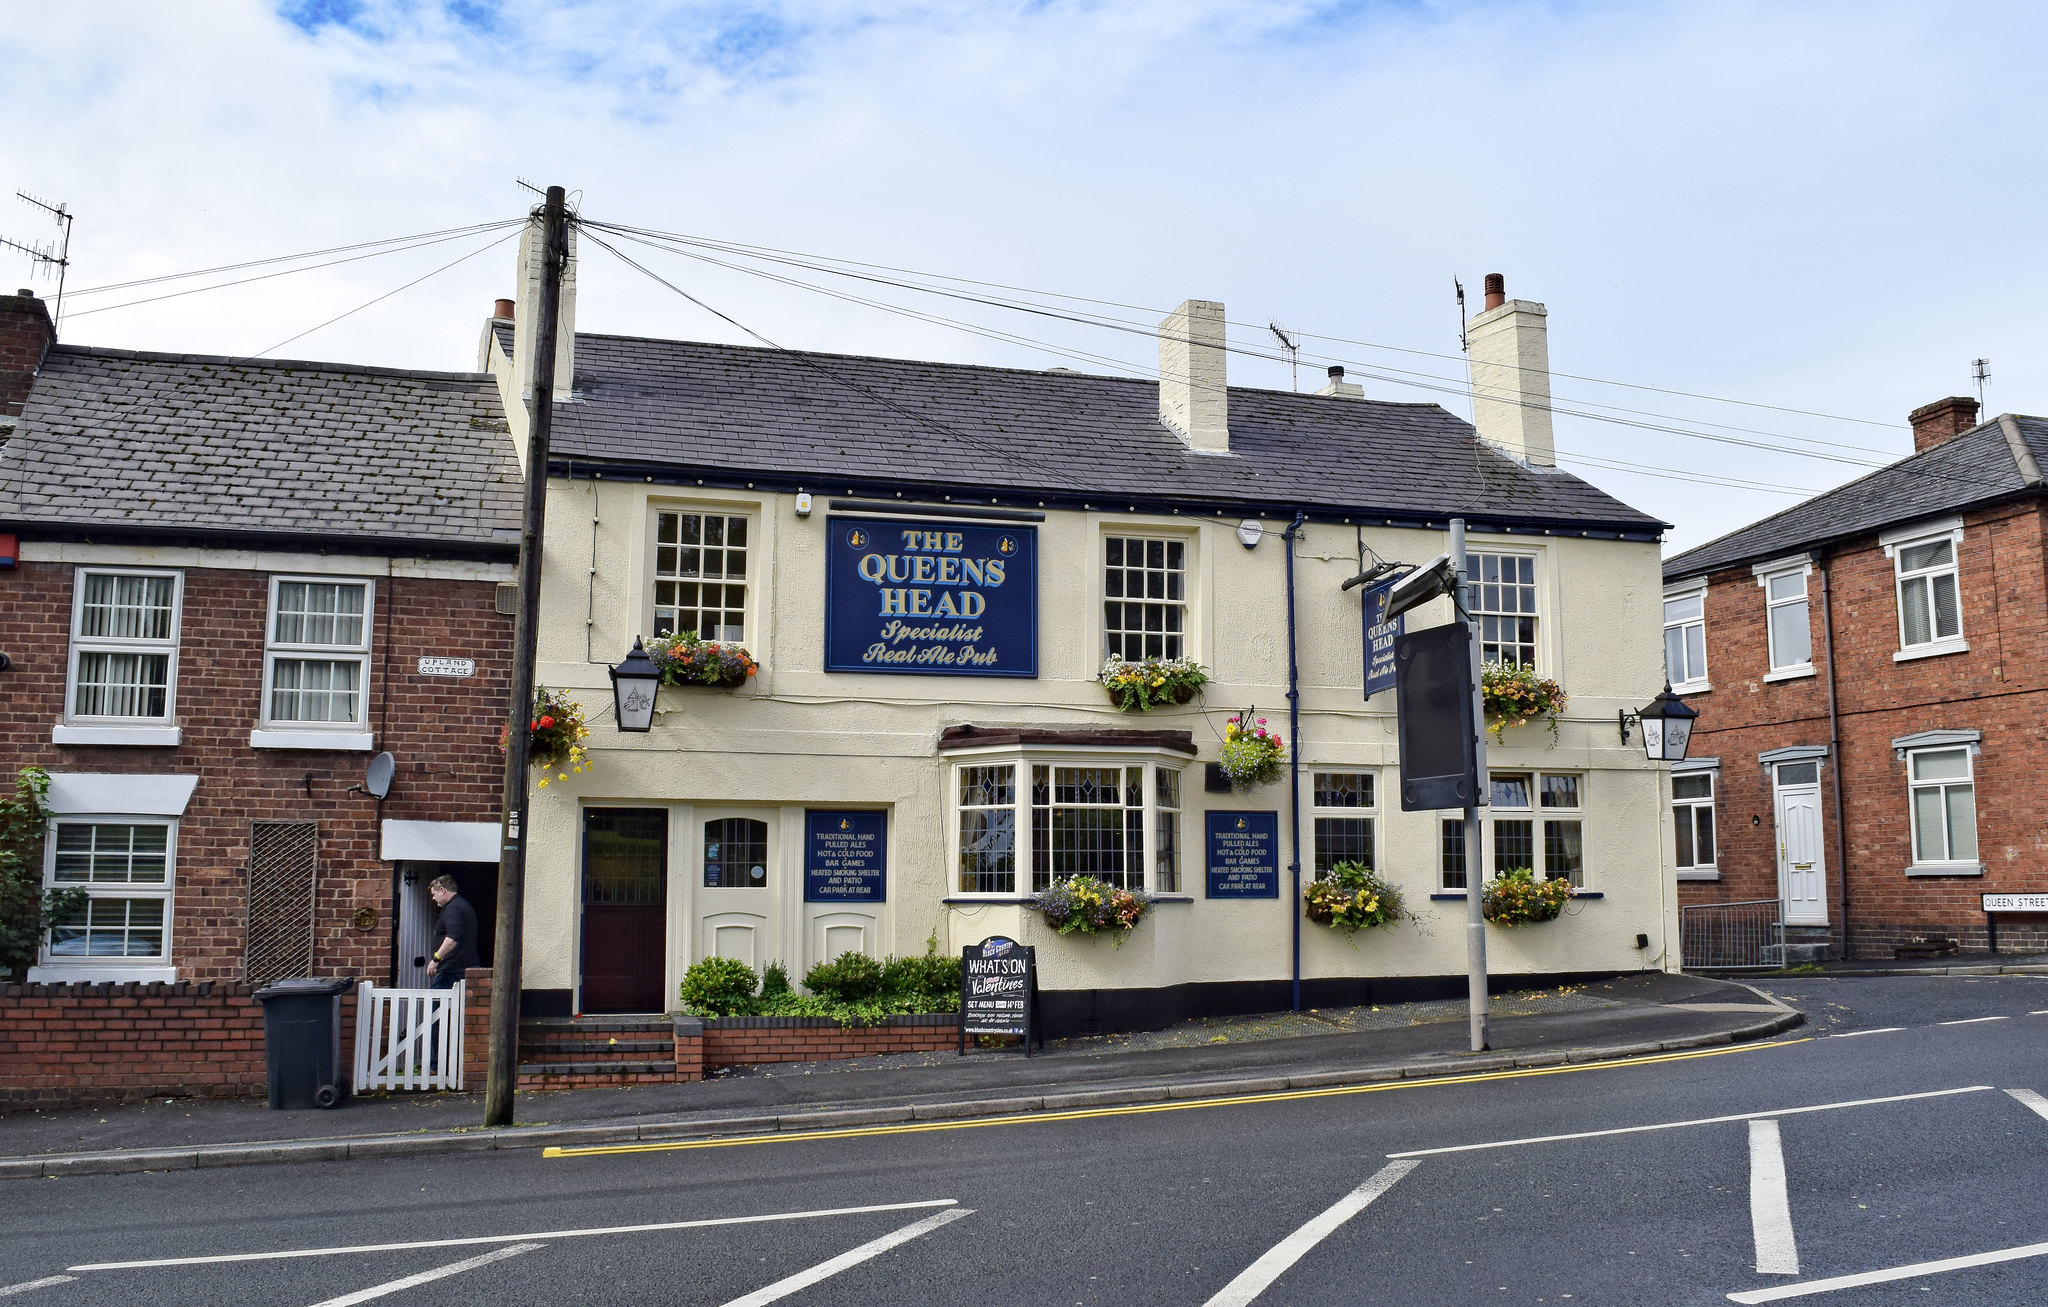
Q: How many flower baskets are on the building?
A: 8